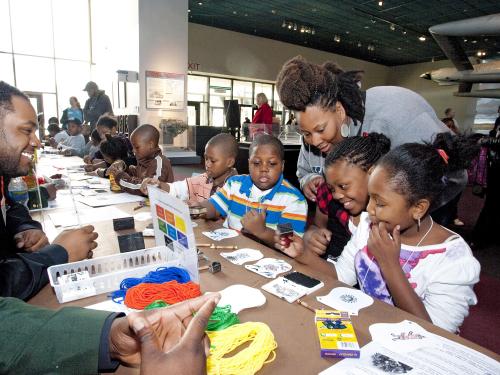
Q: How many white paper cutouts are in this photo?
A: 6